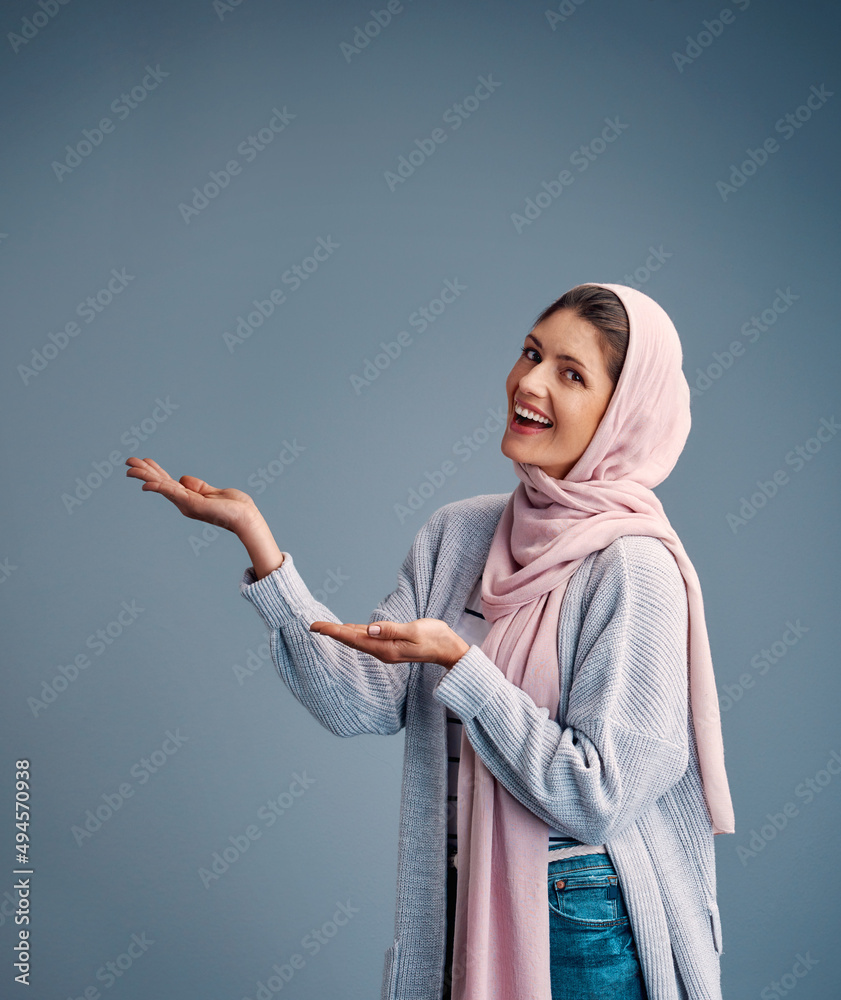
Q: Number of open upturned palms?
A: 2